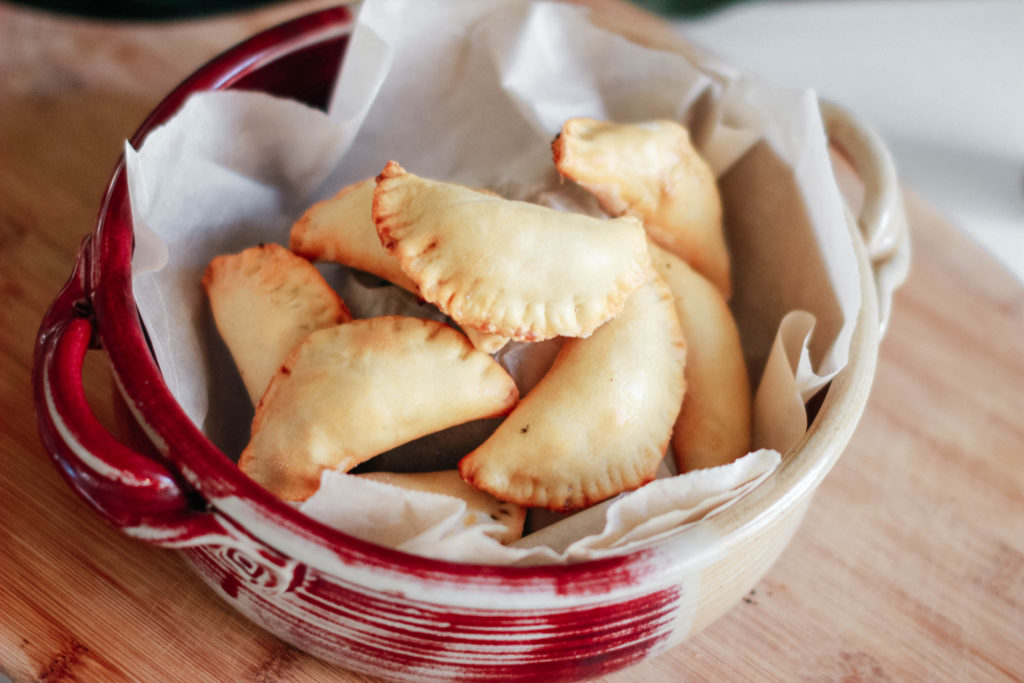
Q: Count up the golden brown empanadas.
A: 8